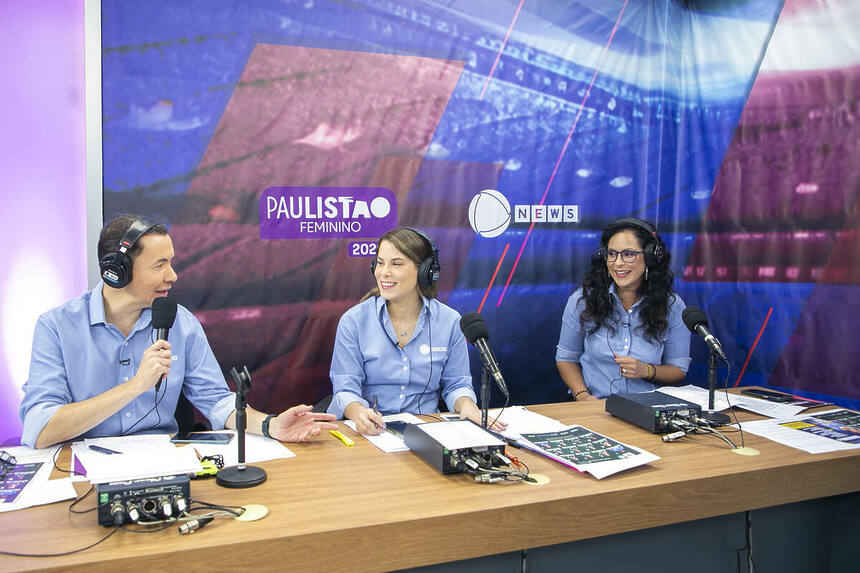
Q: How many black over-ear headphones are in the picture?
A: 3